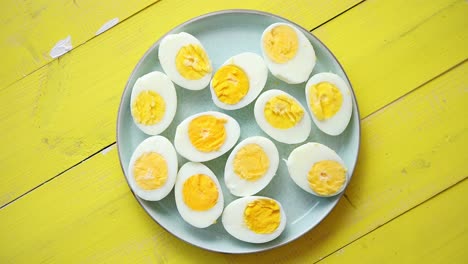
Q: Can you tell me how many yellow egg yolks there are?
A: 12